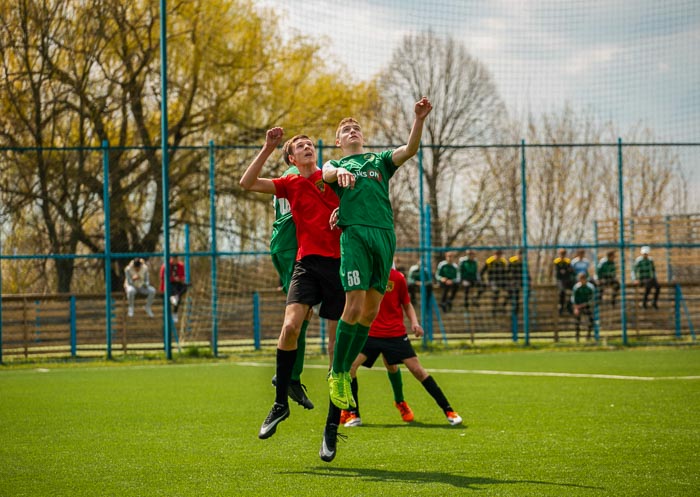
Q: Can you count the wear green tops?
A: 8